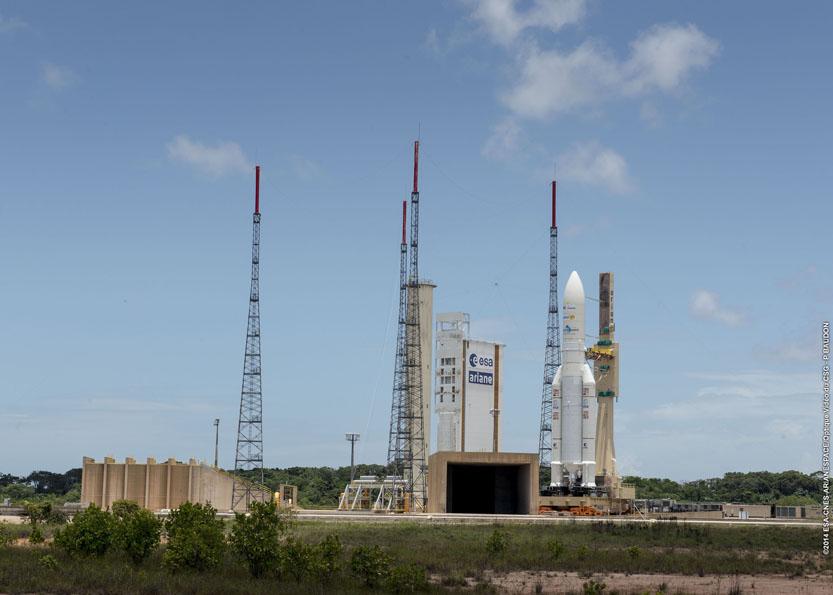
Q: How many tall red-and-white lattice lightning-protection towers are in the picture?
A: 4